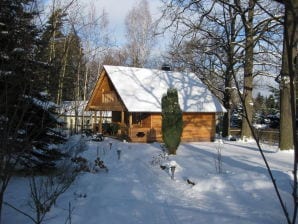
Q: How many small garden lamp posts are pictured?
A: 3